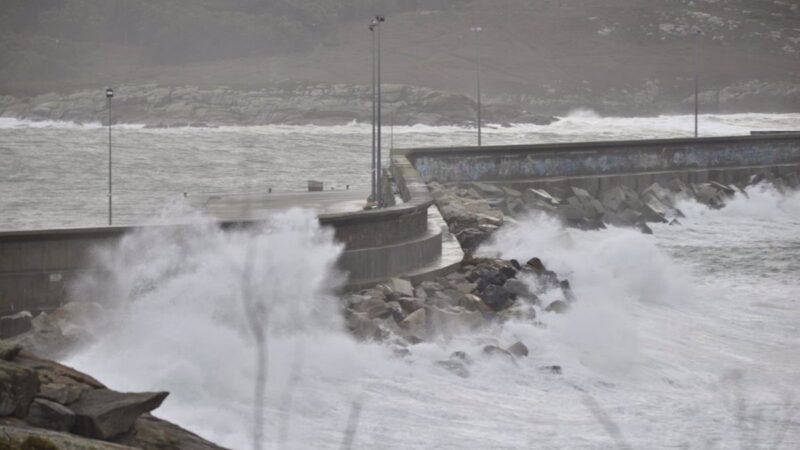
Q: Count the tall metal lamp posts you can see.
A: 5